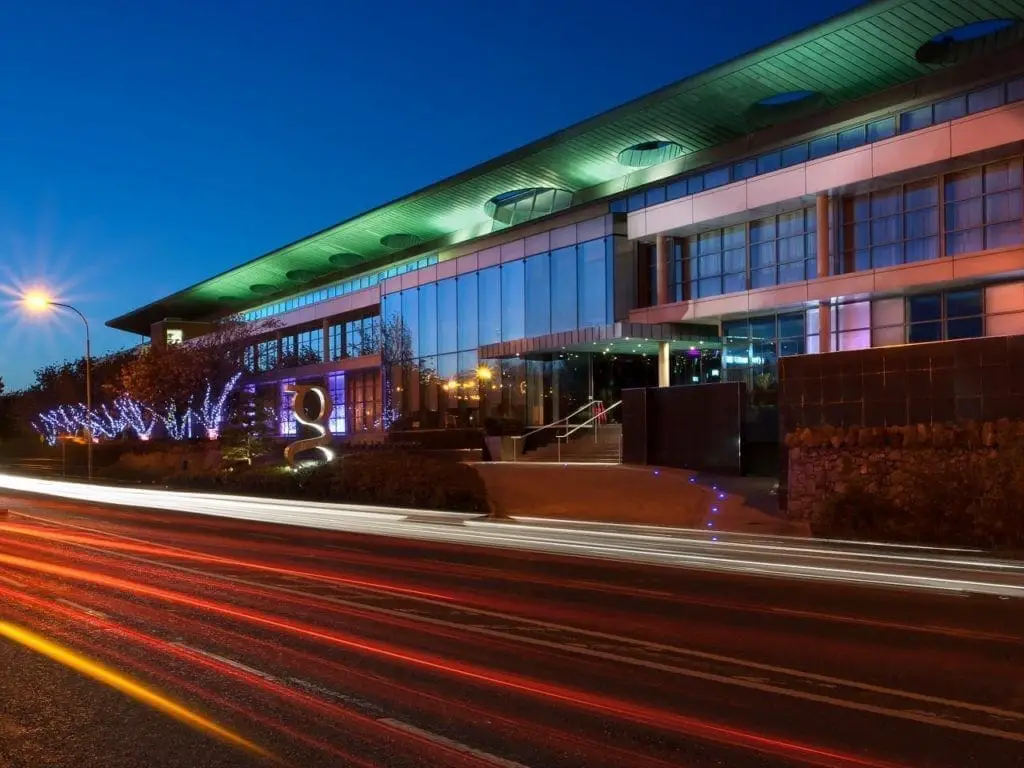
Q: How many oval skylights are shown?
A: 9